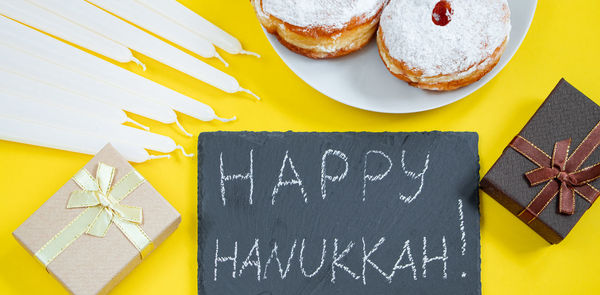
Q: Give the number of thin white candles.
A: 9